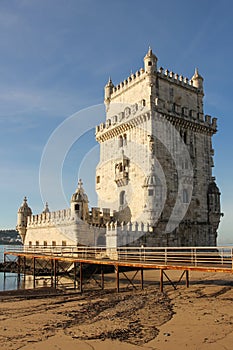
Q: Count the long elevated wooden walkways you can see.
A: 1